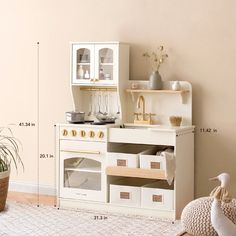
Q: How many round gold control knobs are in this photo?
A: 5